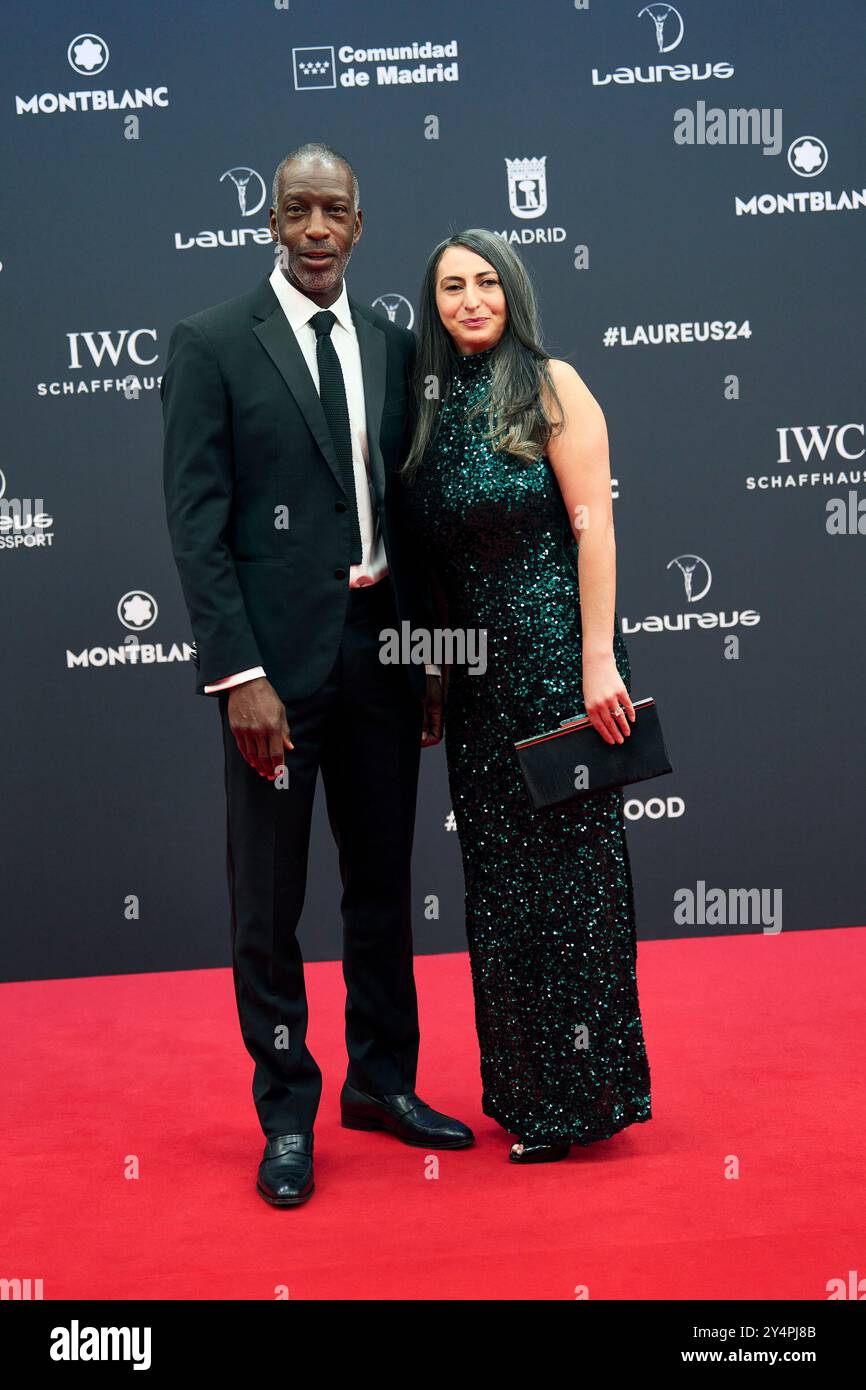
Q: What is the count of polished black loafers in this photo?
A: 2